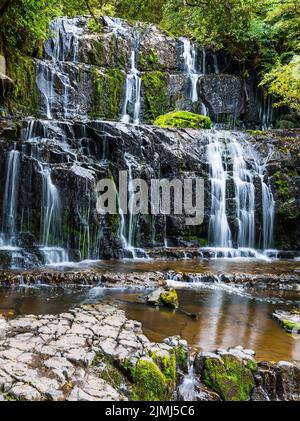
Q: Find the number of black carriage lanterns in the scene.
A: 0